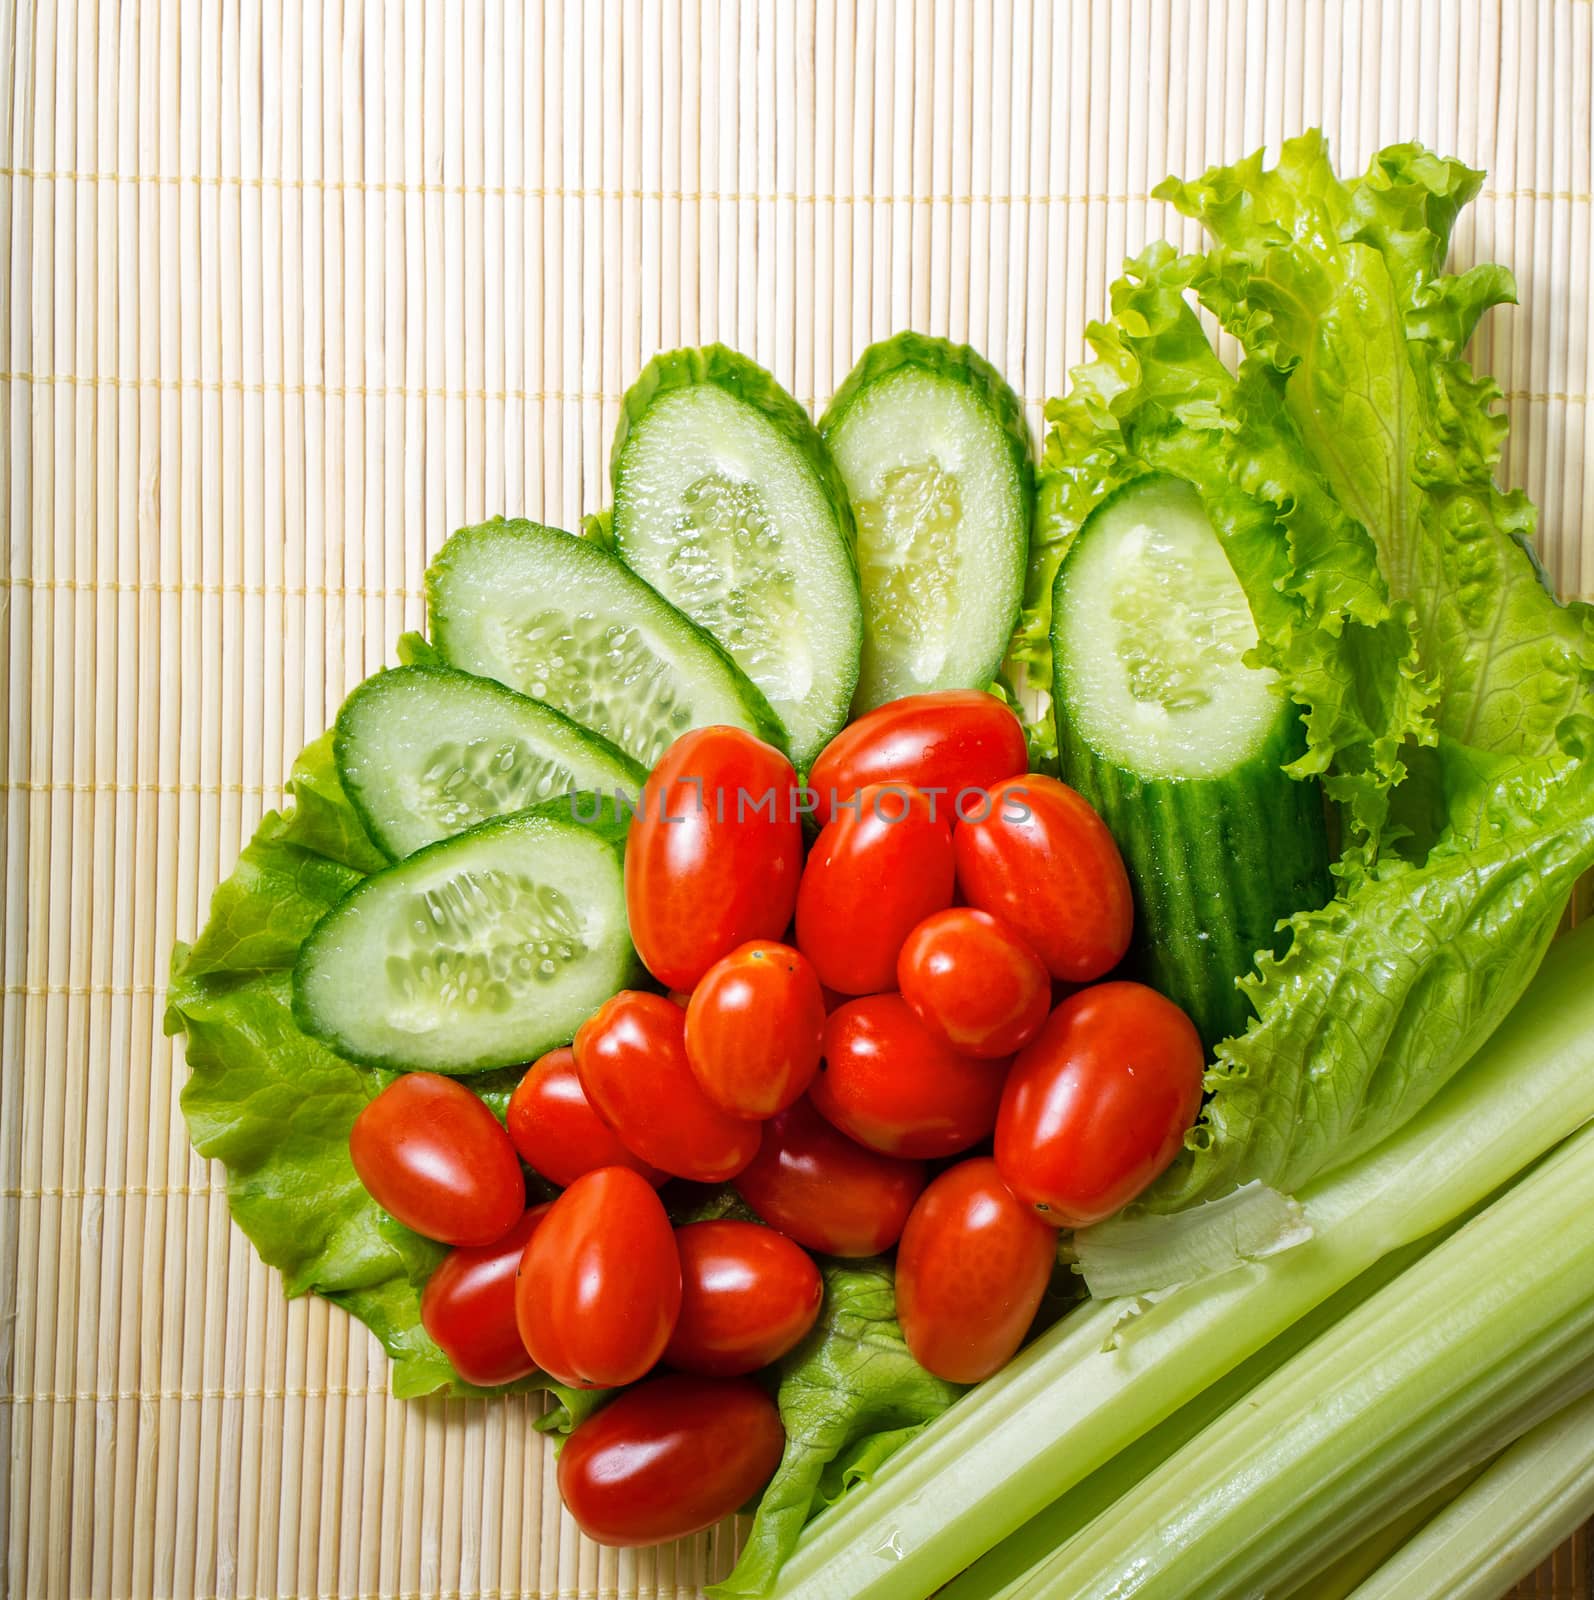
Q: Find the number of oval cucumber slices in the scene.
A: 5